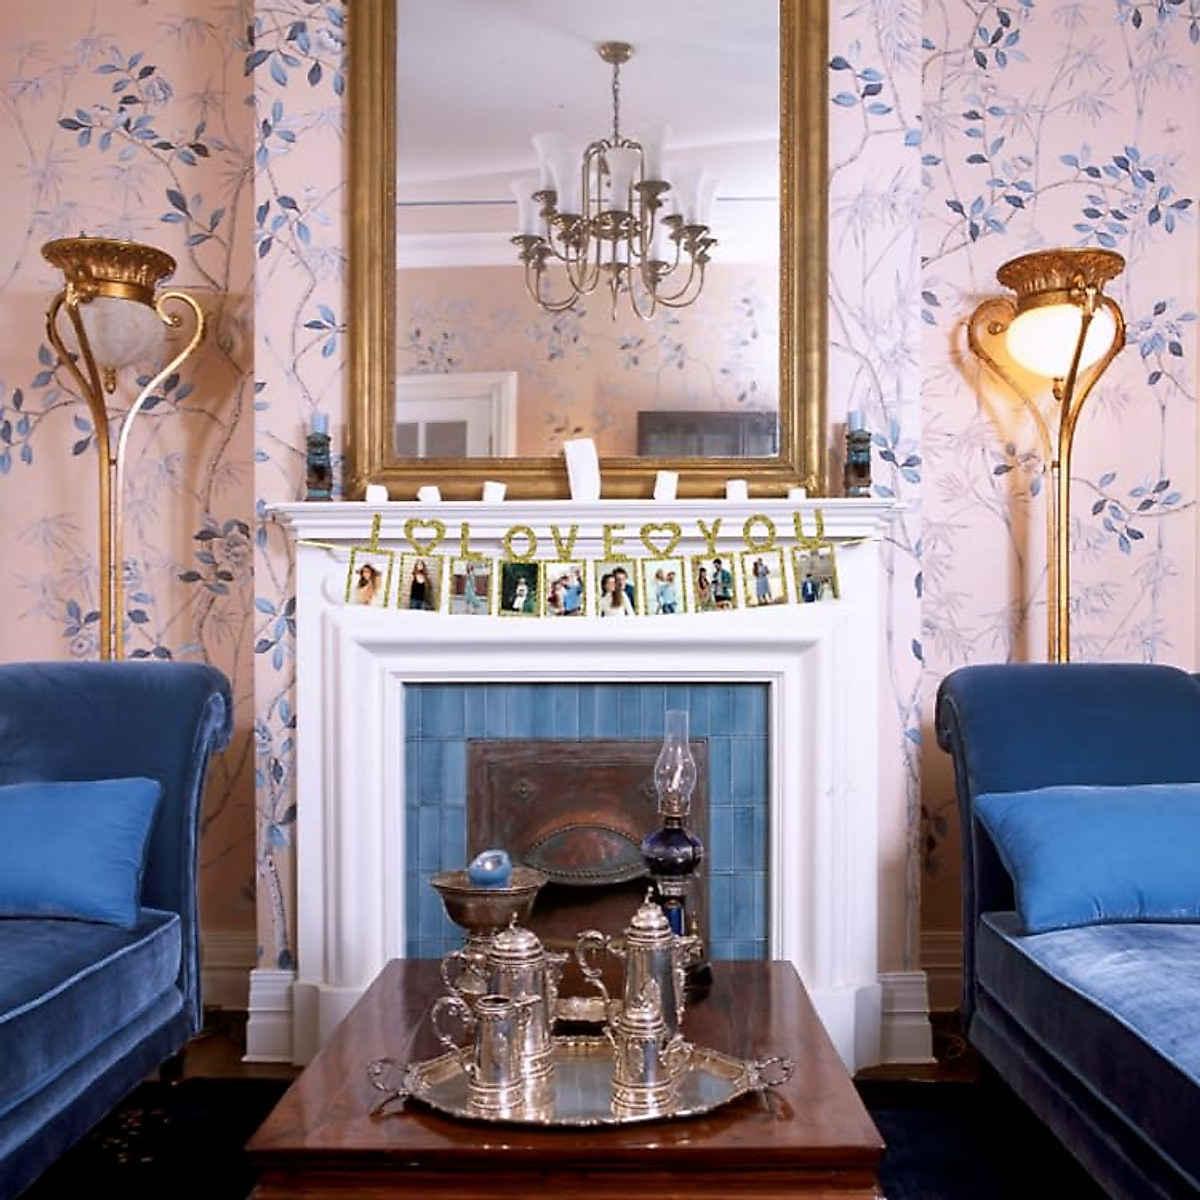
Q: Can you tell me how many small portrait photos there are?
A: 10